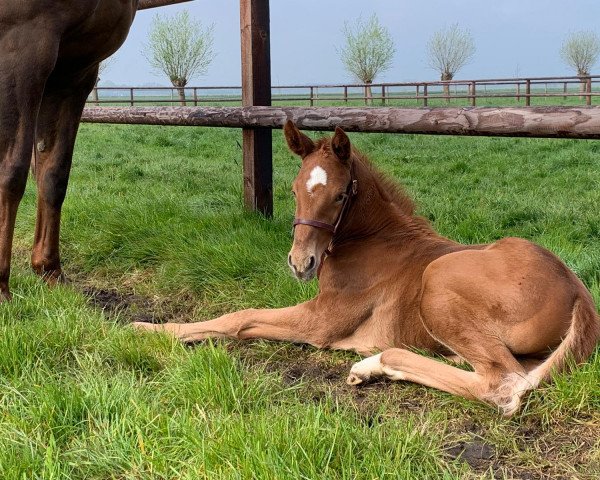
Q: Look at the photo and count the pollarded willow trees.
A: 4